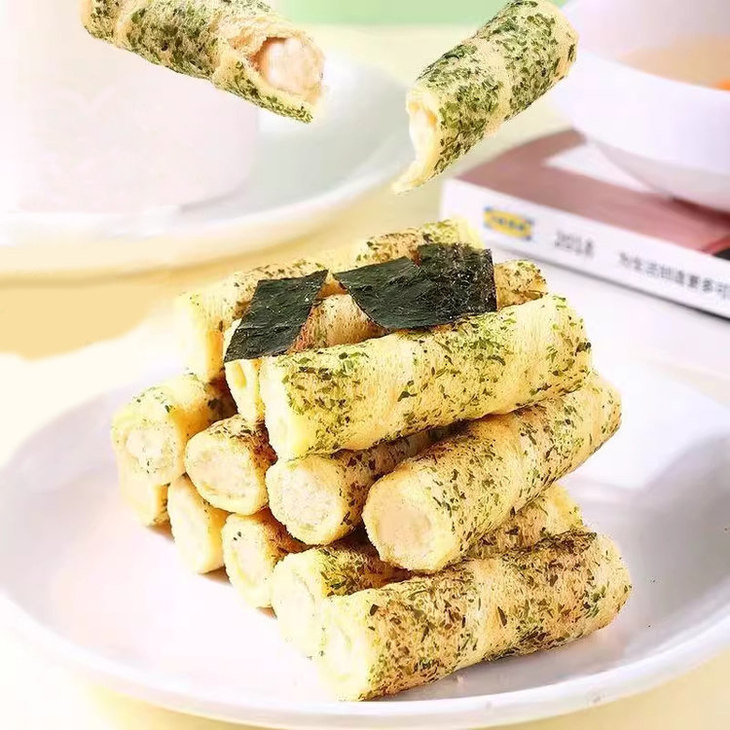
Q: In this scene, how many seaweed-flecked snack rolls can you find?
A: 14